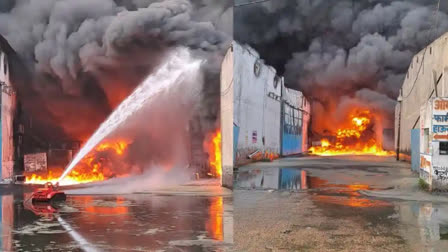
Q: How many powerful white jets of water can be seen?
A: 1